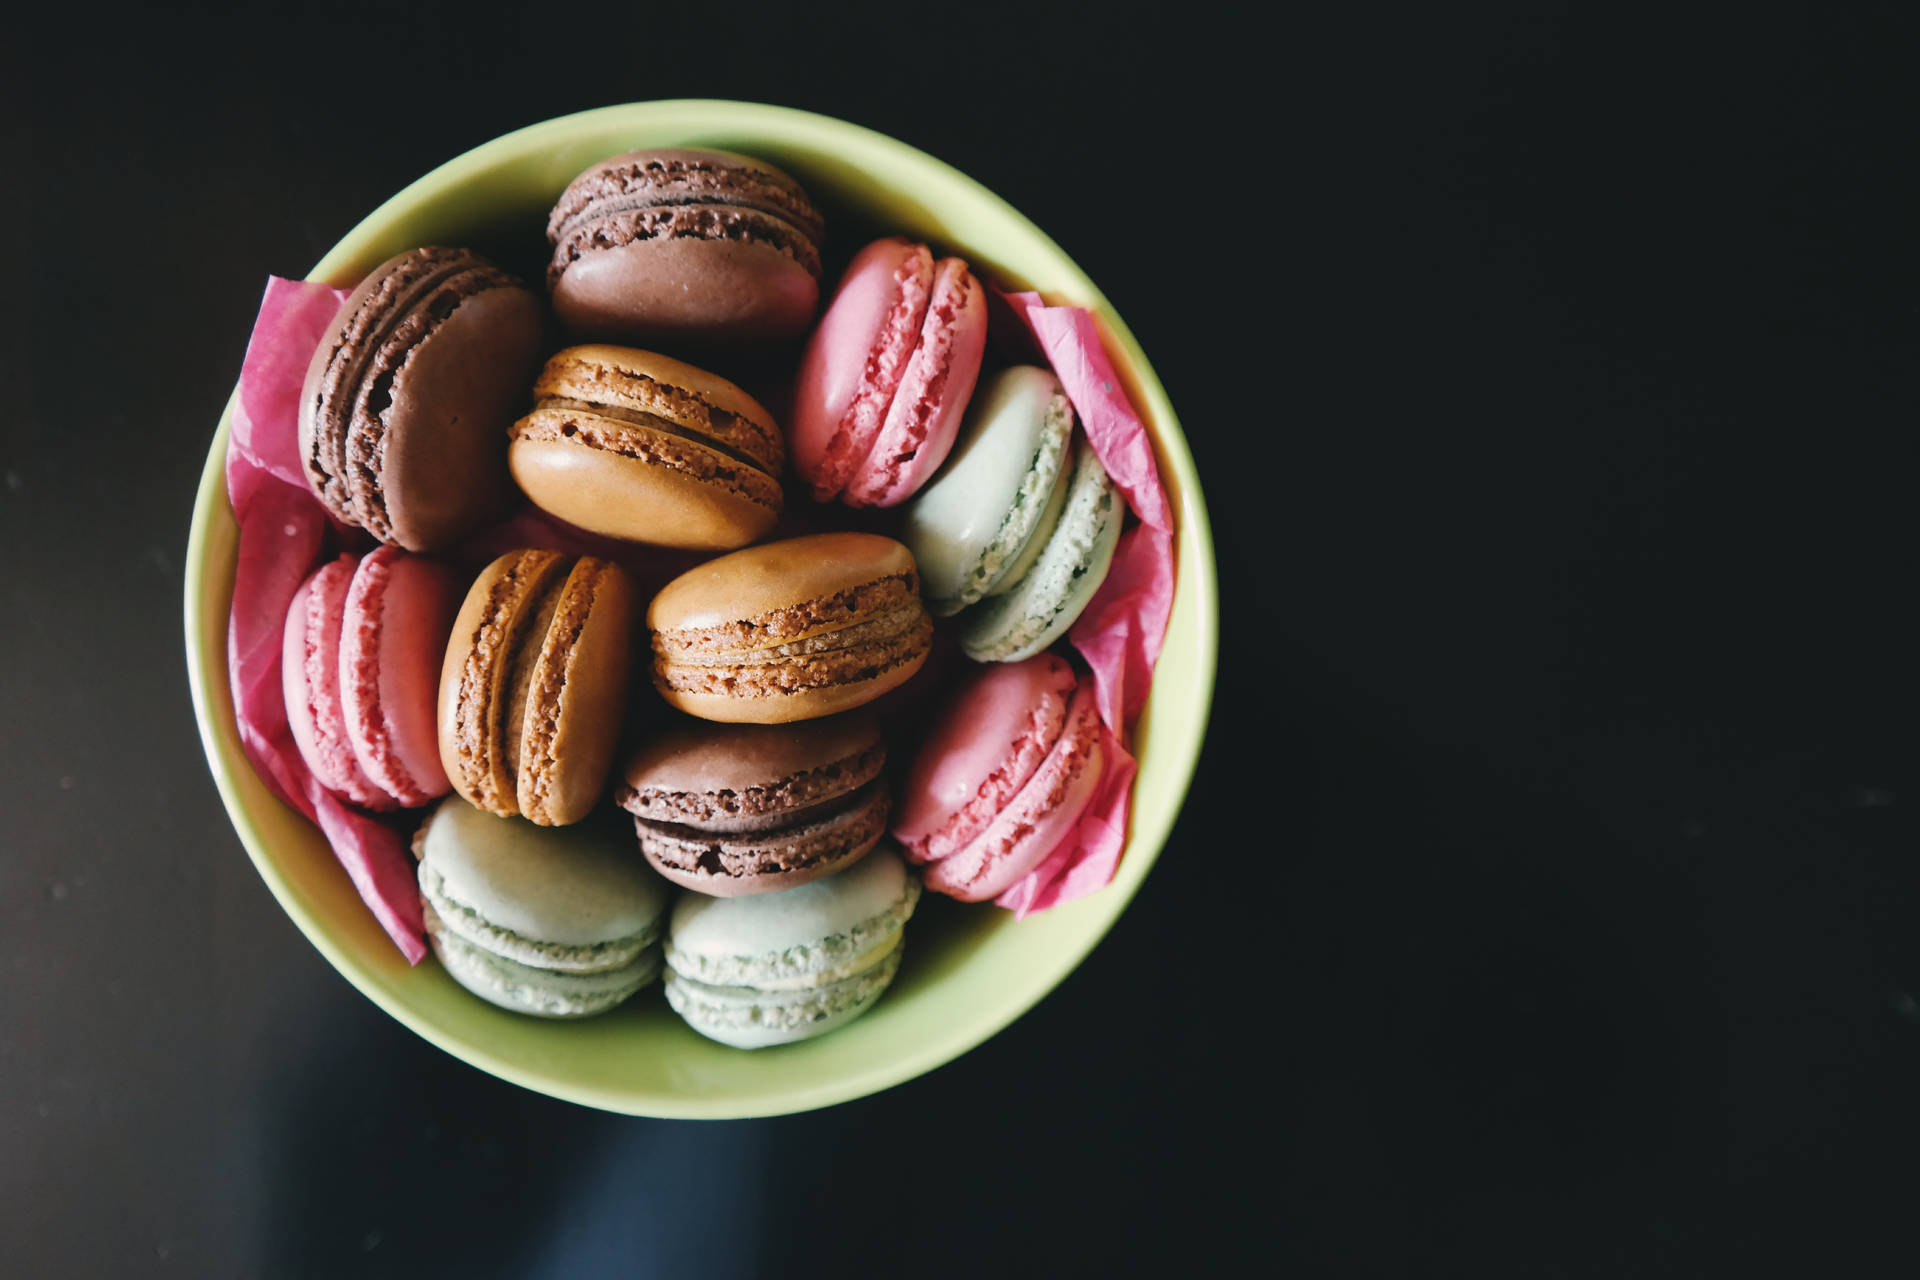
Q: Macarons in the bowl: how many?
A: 12